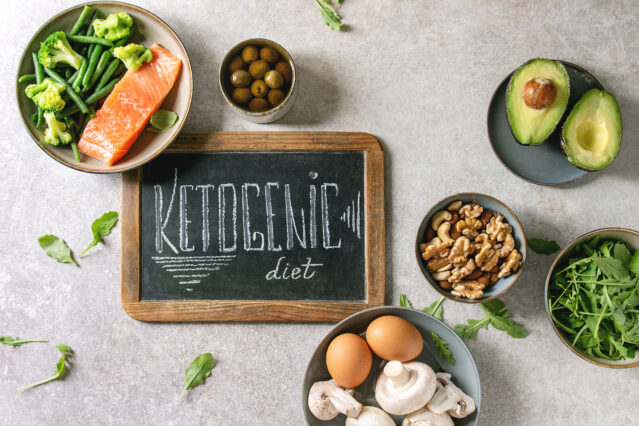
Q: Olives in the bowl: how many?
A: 11